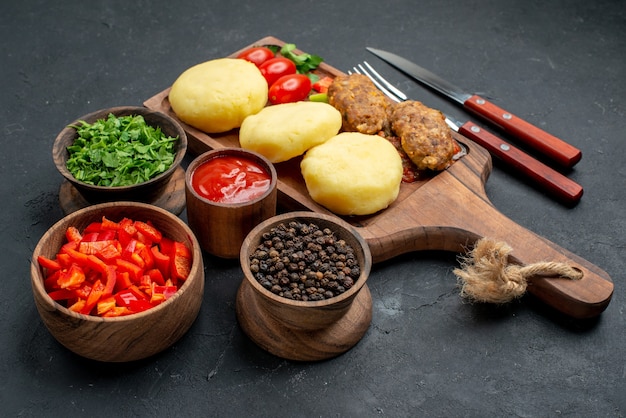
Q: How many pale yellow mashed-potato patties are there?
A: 3